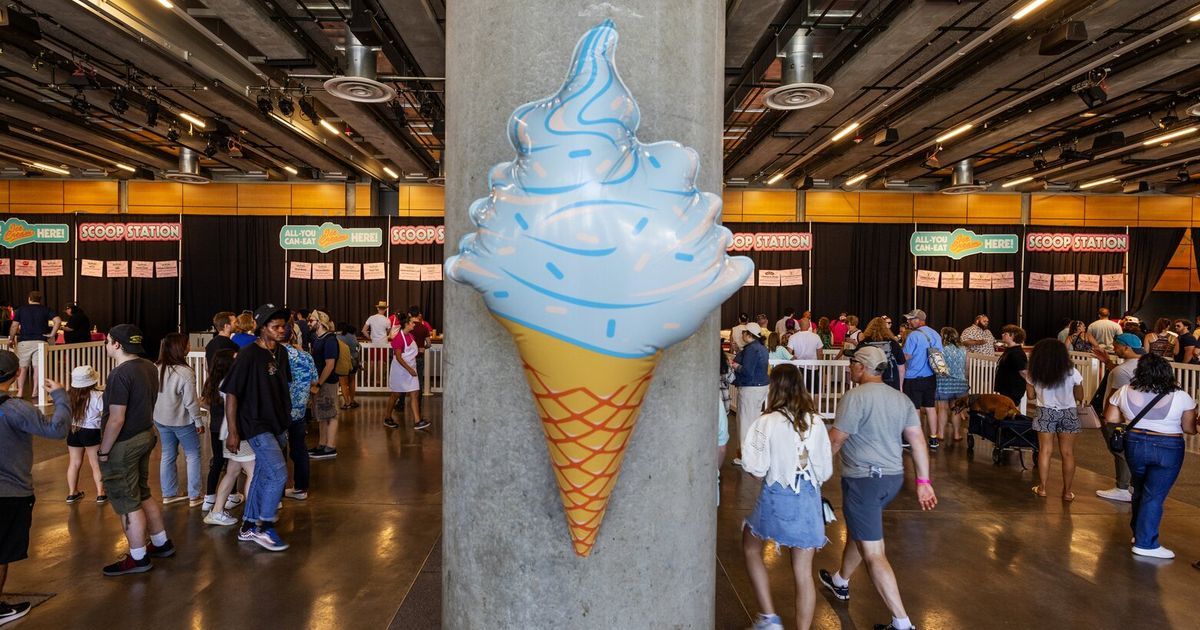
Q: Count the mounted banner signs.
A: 7